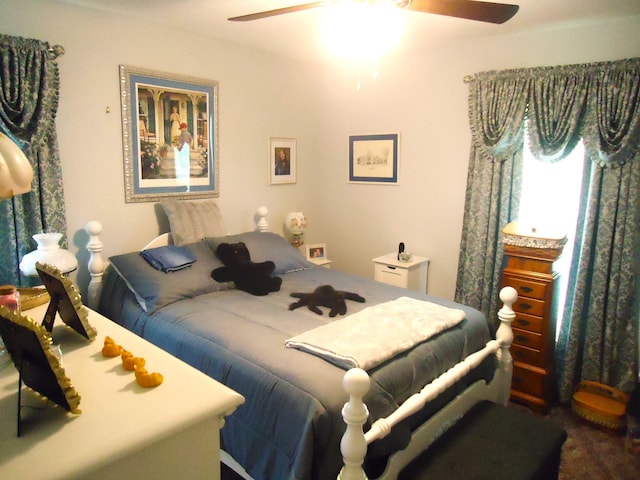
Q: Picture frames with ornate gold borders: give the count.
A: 2